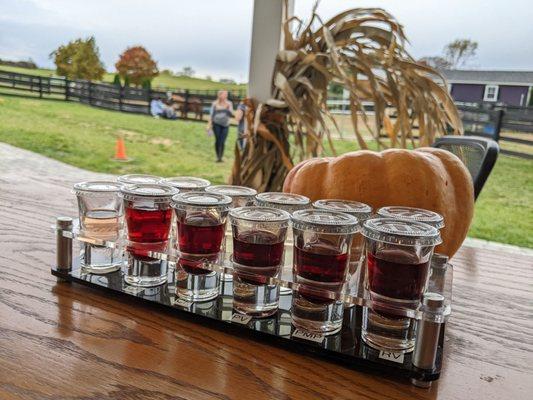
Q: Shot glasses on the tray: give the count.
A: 12